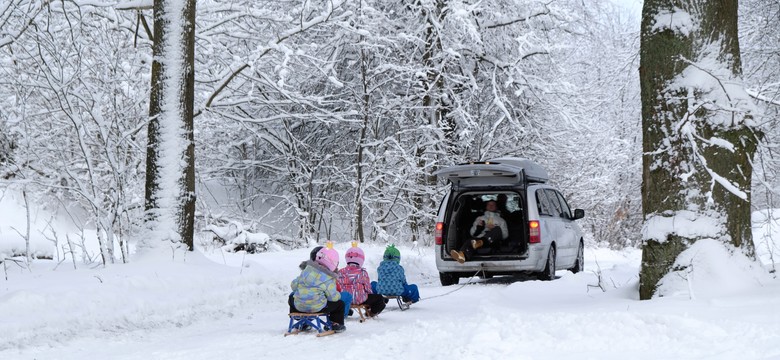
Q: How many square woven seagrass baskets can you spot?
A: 0